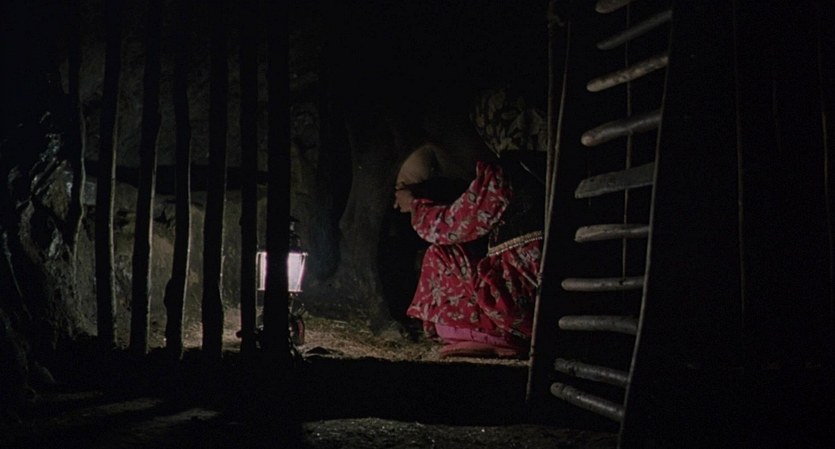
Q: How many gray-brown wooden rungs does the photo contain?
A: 10